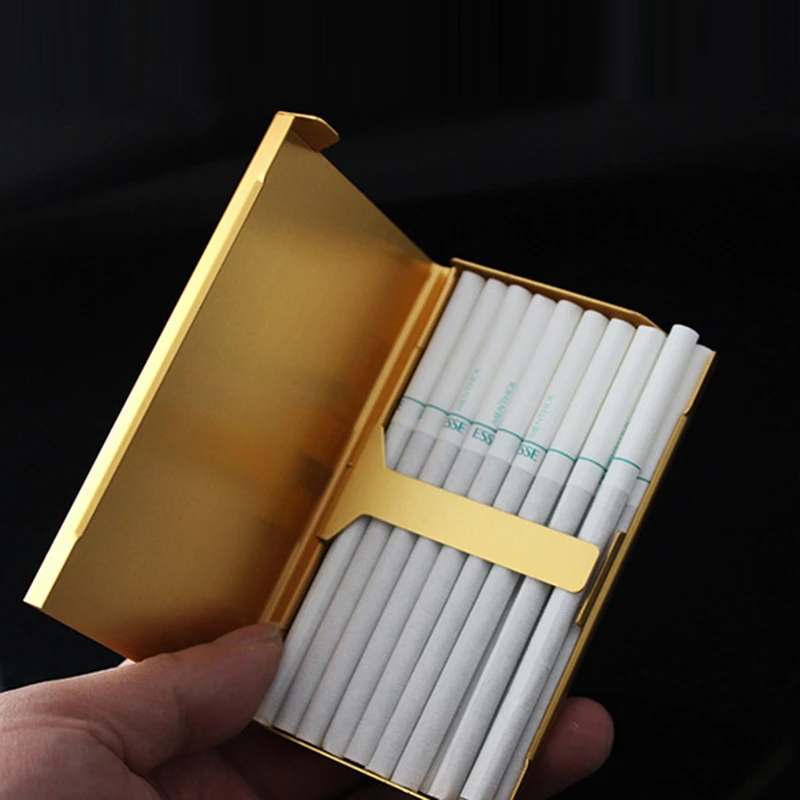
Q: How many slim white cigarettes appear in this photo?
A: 10